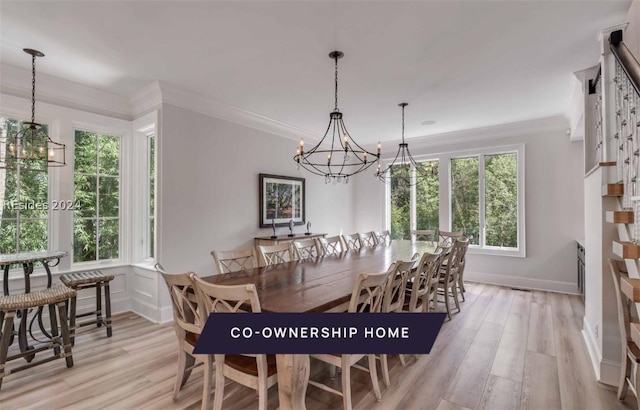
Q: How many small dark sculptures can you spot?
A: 3